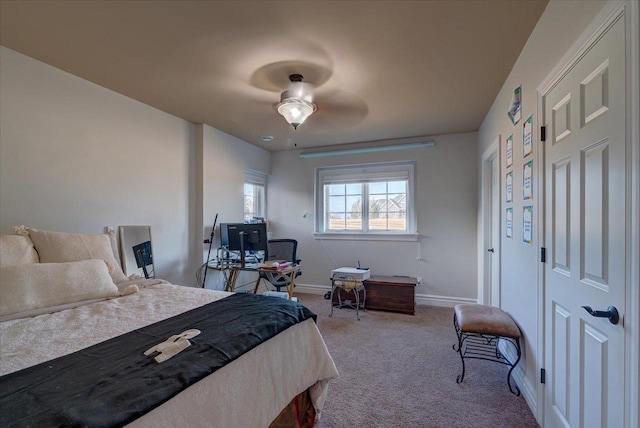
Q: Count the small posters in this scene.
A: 7